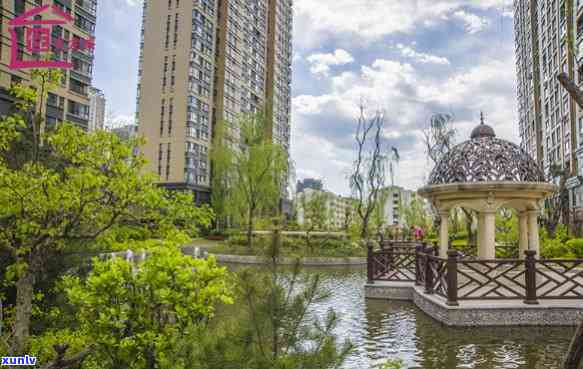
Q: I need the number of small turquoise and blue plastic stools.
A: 0